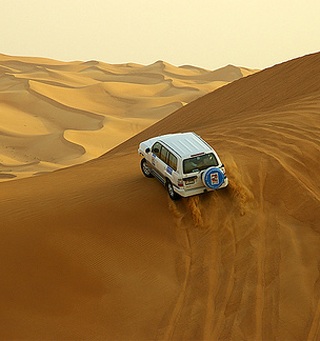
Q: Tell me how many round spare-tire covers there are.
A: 1